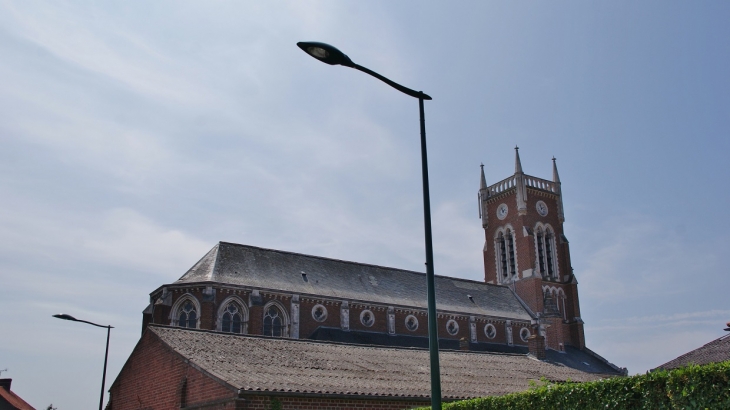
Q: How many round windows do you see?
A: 6